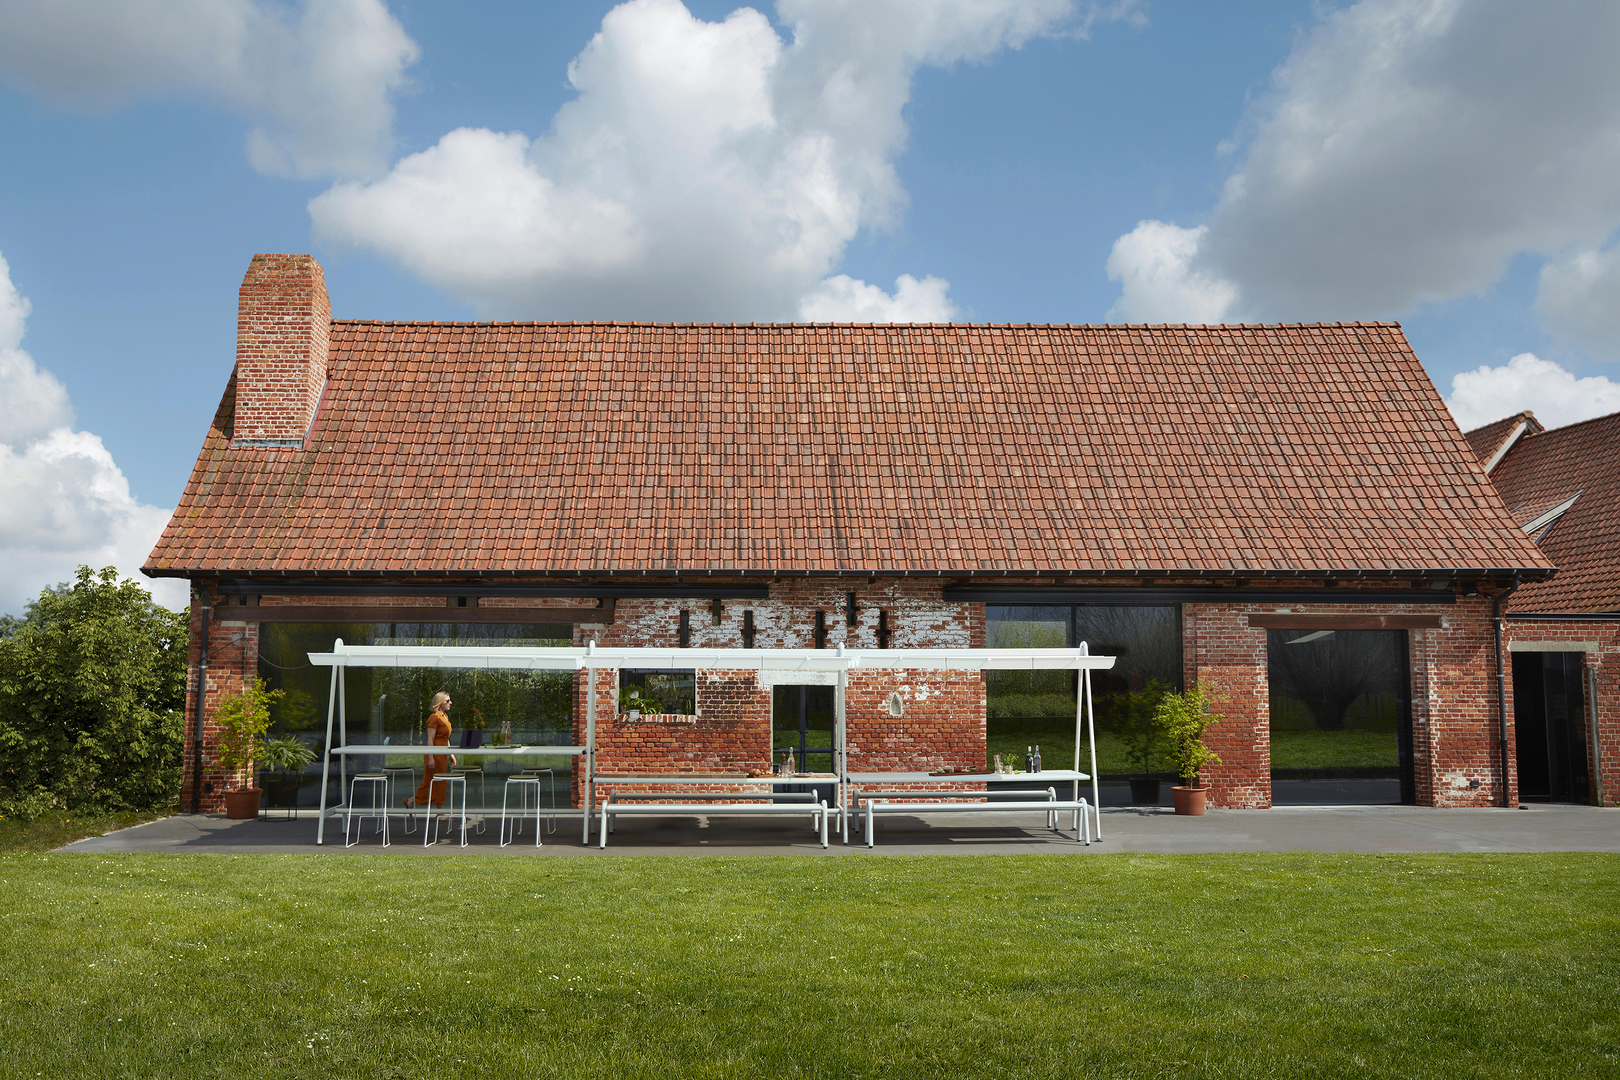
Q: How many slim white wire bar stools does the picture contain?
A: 6